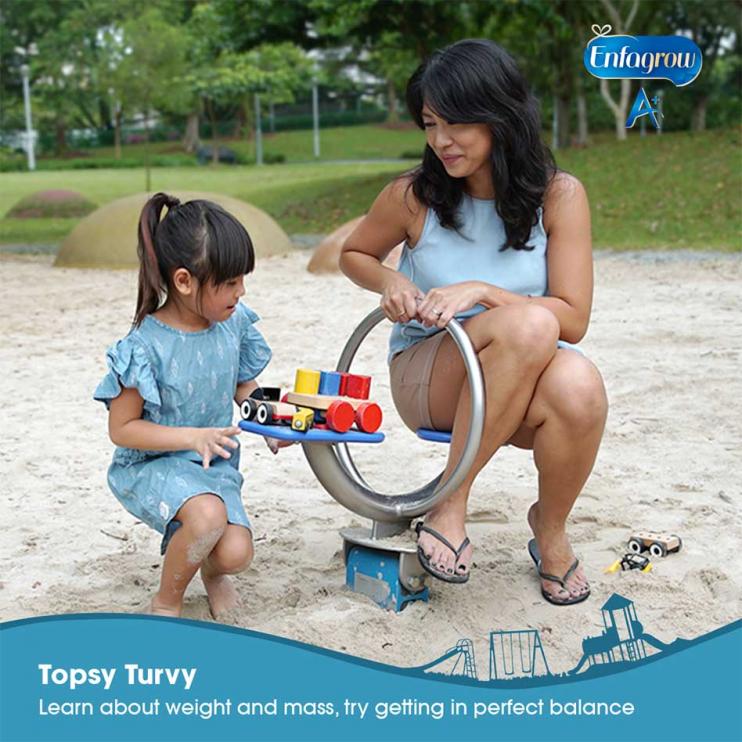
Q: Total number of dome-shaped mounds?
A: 3